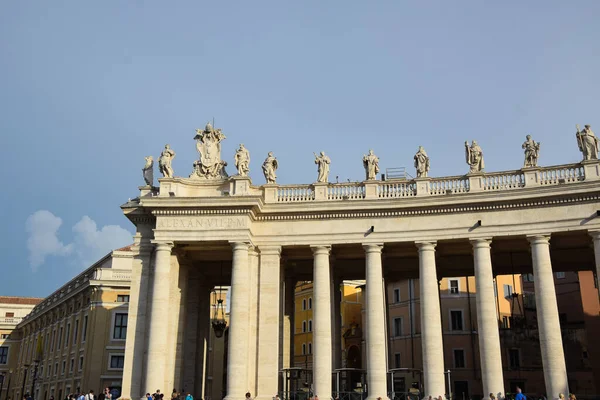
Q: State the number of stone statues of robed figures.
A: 10